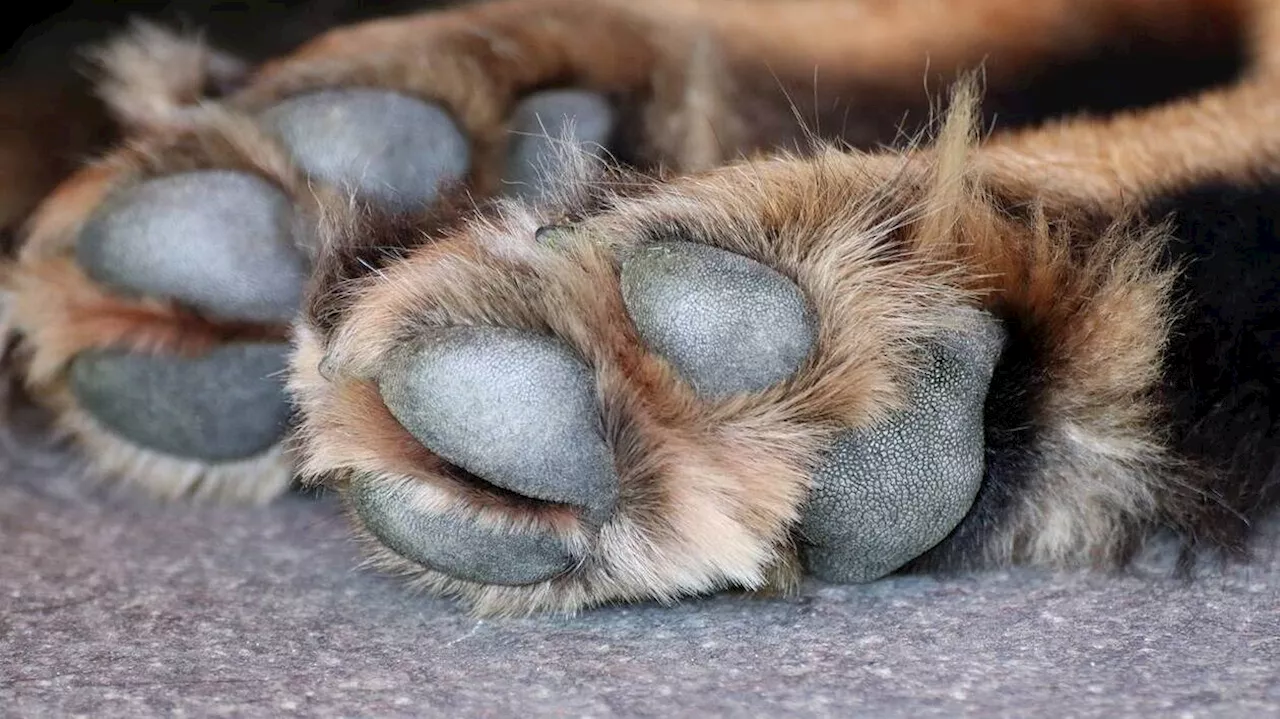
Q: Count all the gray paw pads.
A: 8